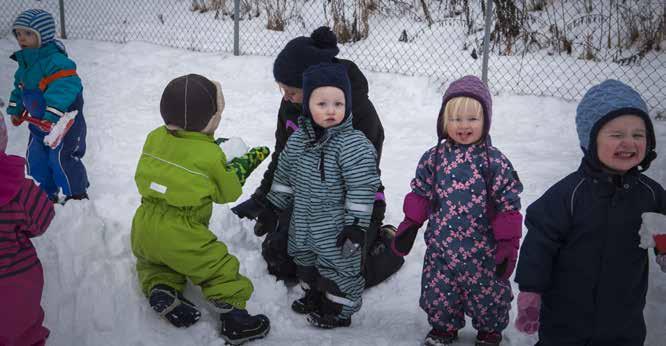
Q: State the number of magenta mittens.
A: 2